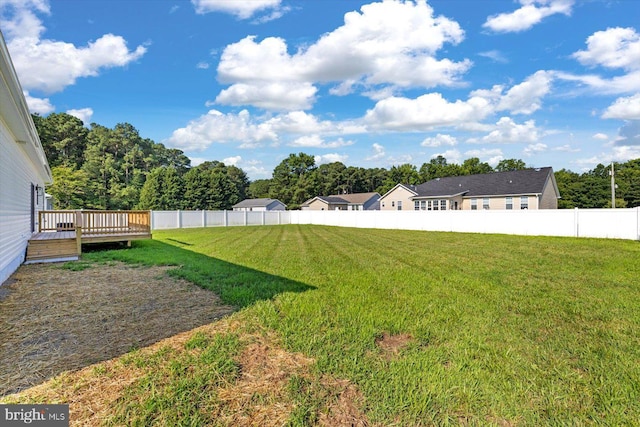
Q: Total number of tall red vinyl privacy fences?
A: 0